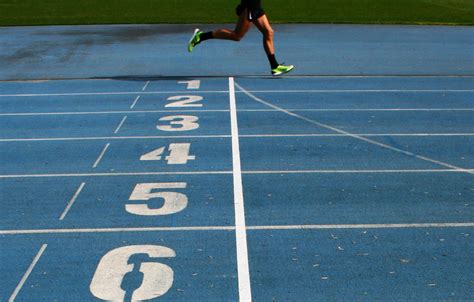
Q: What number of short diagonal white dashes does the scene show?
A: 6